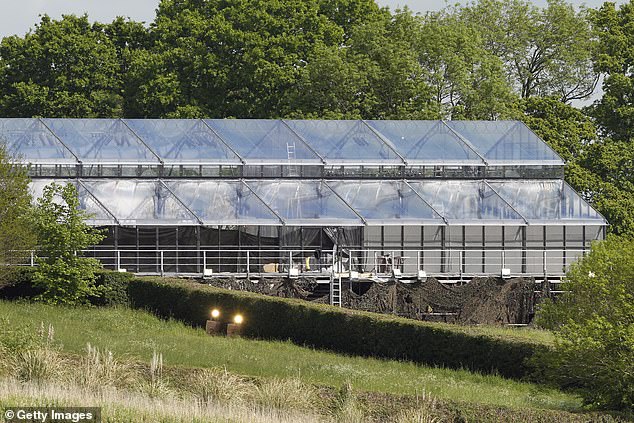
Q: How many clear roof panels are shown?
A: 14